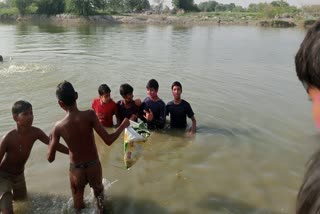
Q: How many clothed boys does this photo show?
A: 4